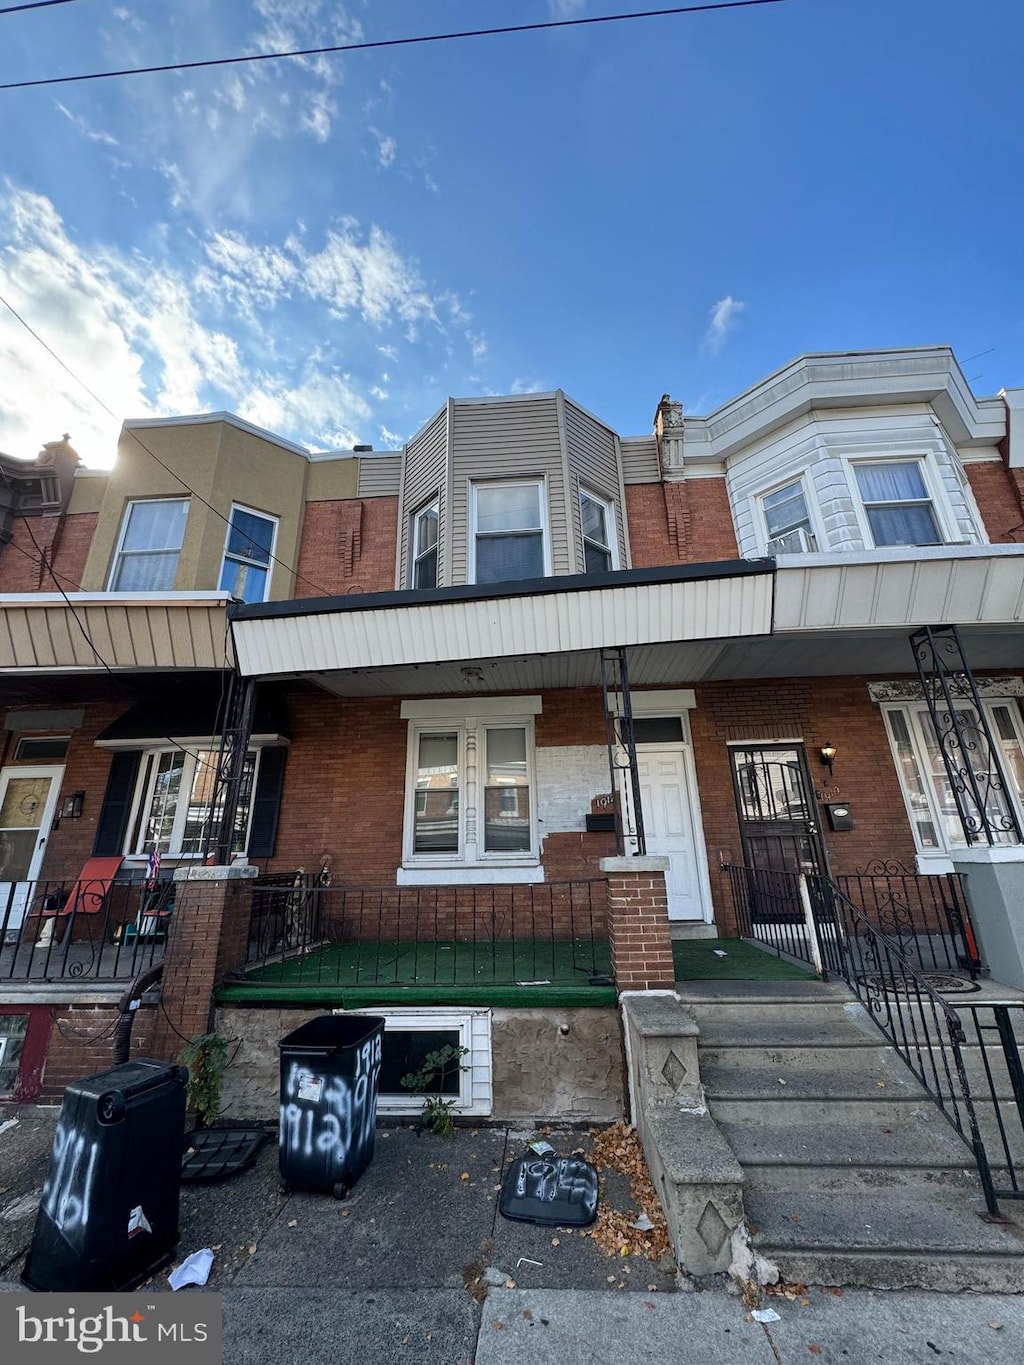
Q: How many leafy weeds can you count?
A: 2